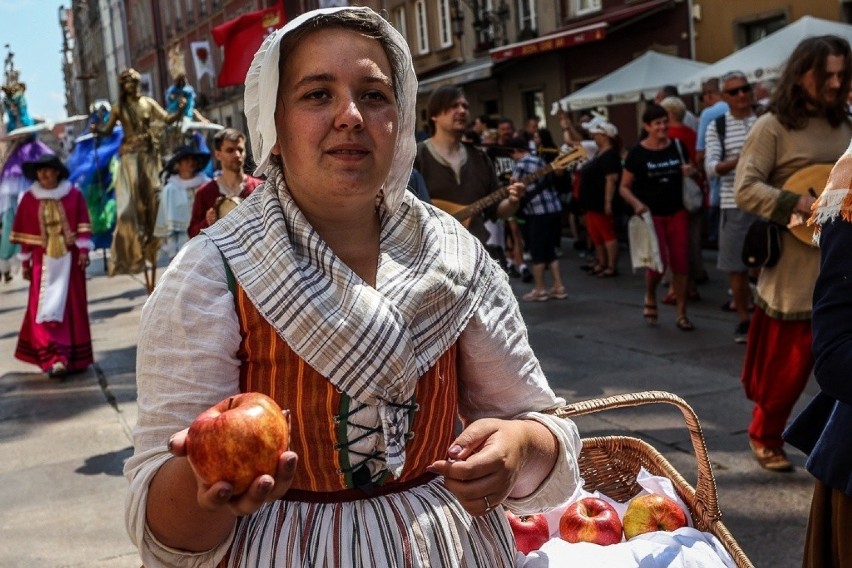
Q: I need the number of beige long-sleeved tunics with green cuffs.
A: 1